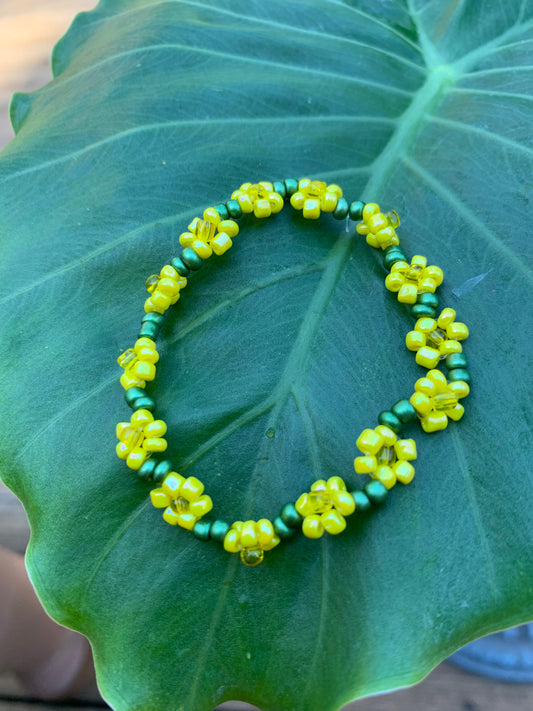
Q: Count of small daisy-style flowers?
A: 14